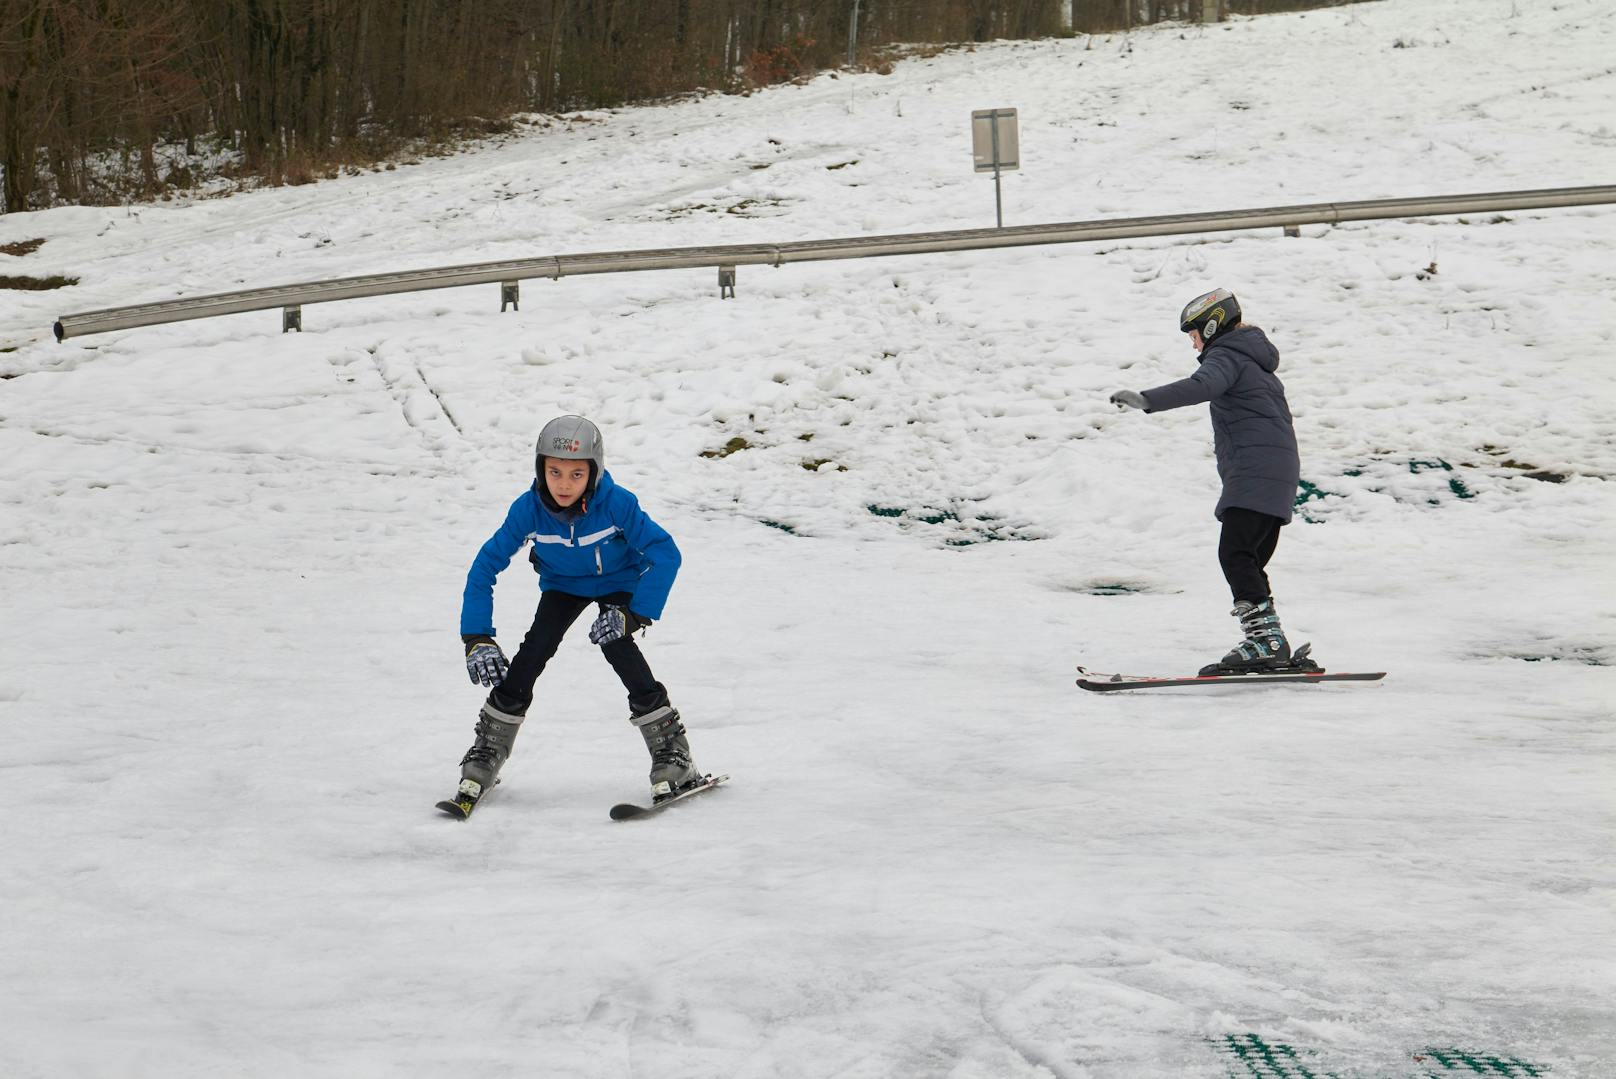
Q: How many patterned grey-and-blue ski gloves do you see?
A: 2